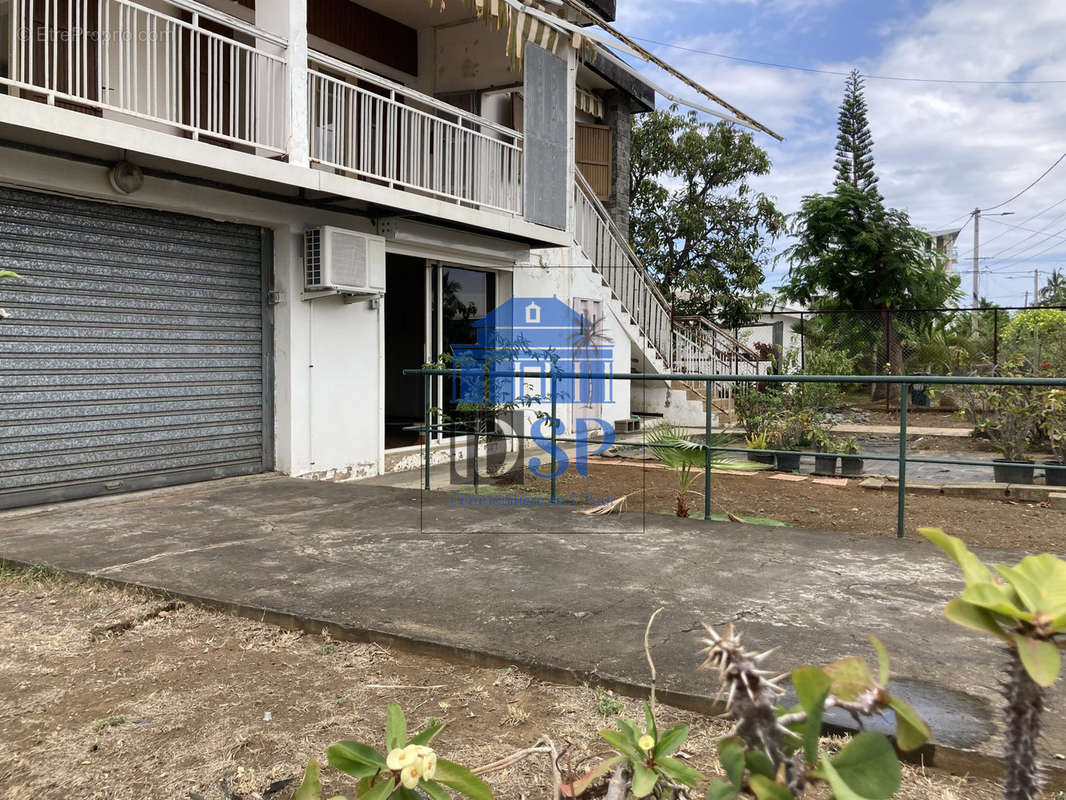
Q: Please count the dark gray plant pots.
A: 6